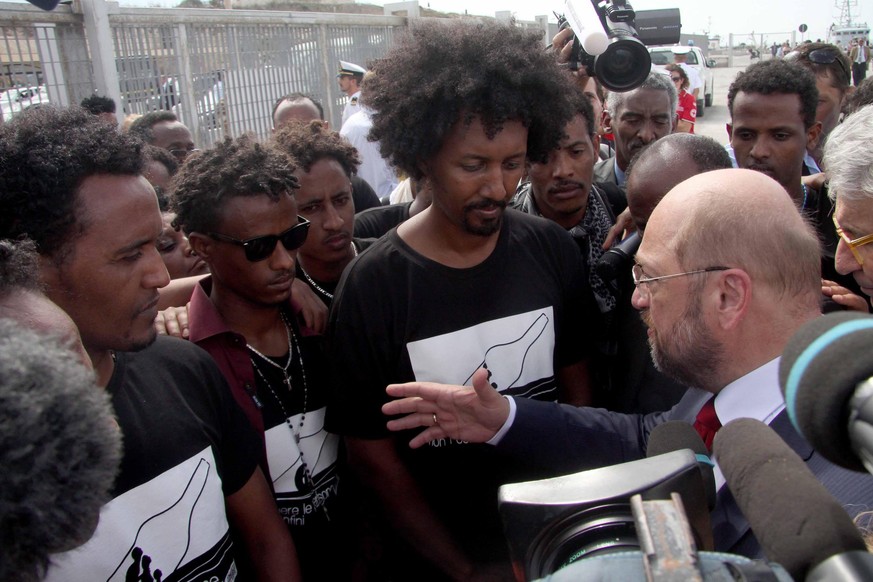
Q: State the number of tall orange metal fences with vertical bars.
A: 0